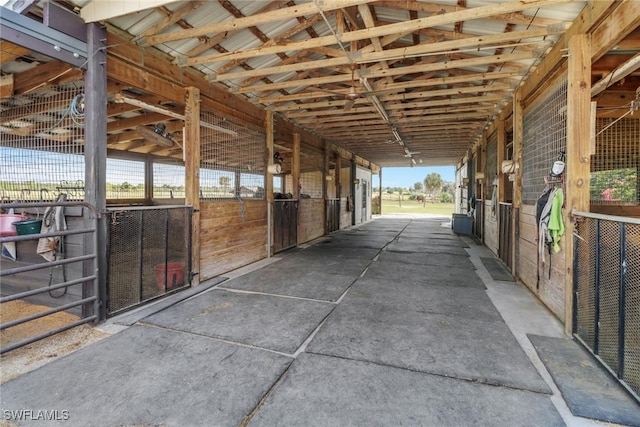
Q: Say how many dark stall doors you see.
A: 6